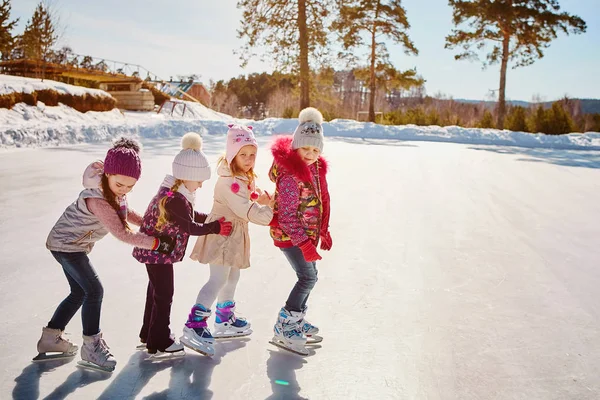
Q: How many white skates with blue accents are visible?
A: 2